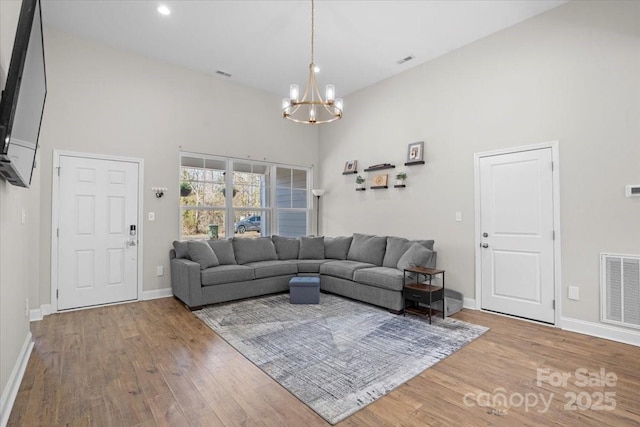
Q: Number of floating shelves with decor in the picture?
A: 6